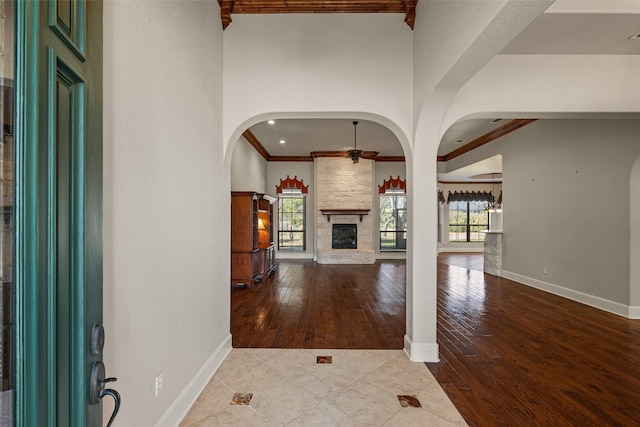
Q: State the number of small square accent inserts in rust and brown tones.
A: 3